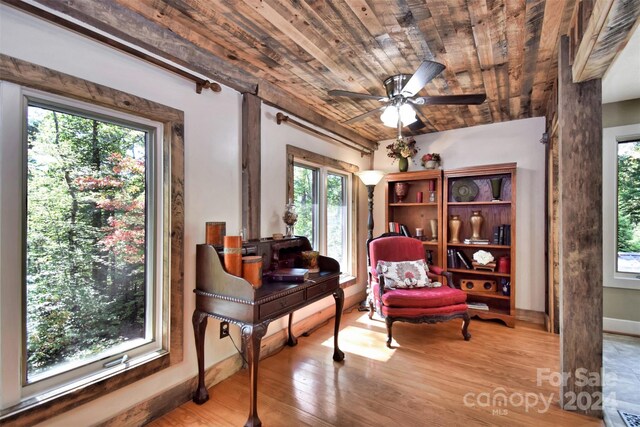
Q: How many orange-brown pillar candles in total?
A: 3